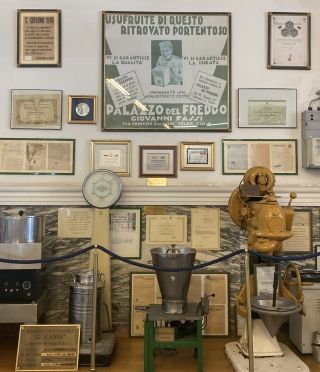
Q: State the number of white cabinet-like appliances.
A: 1